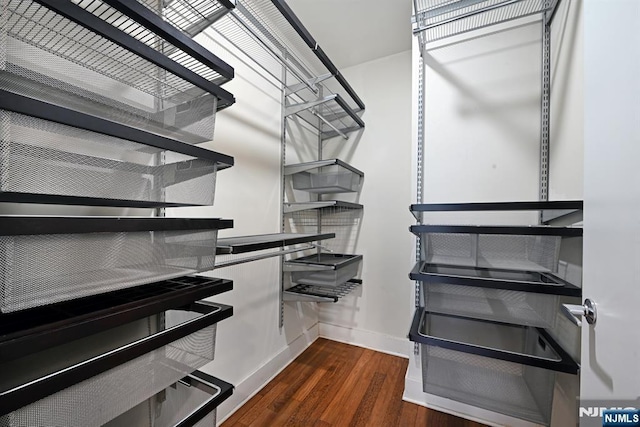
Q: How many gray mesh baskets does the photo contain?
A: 10